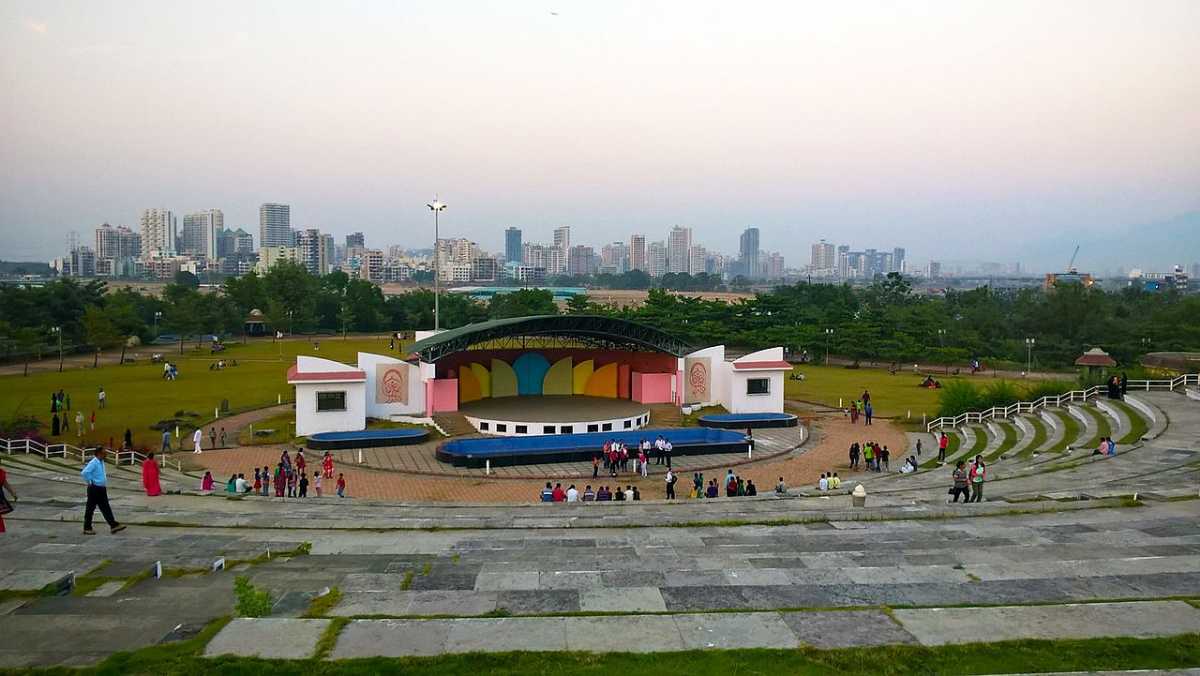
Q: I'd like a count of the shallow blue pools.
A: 3